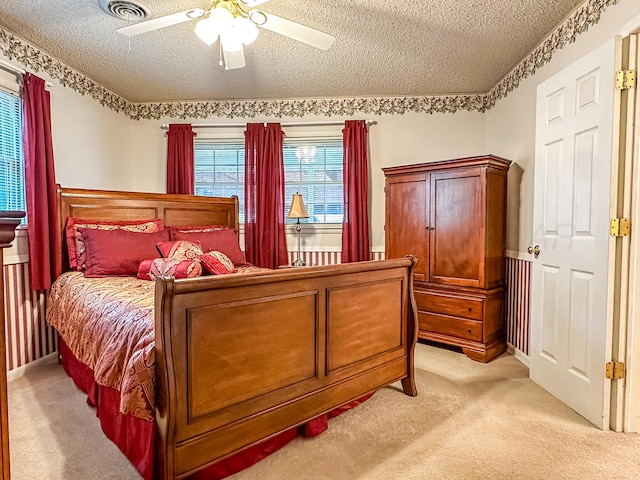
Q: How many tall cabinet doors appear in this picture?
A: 2